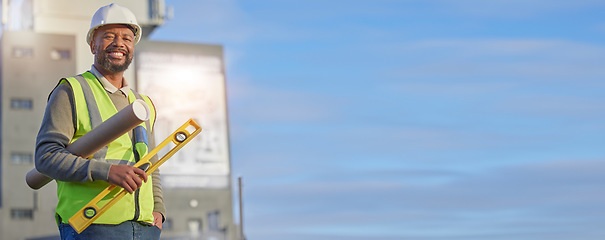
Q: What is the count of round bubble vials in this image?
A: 2